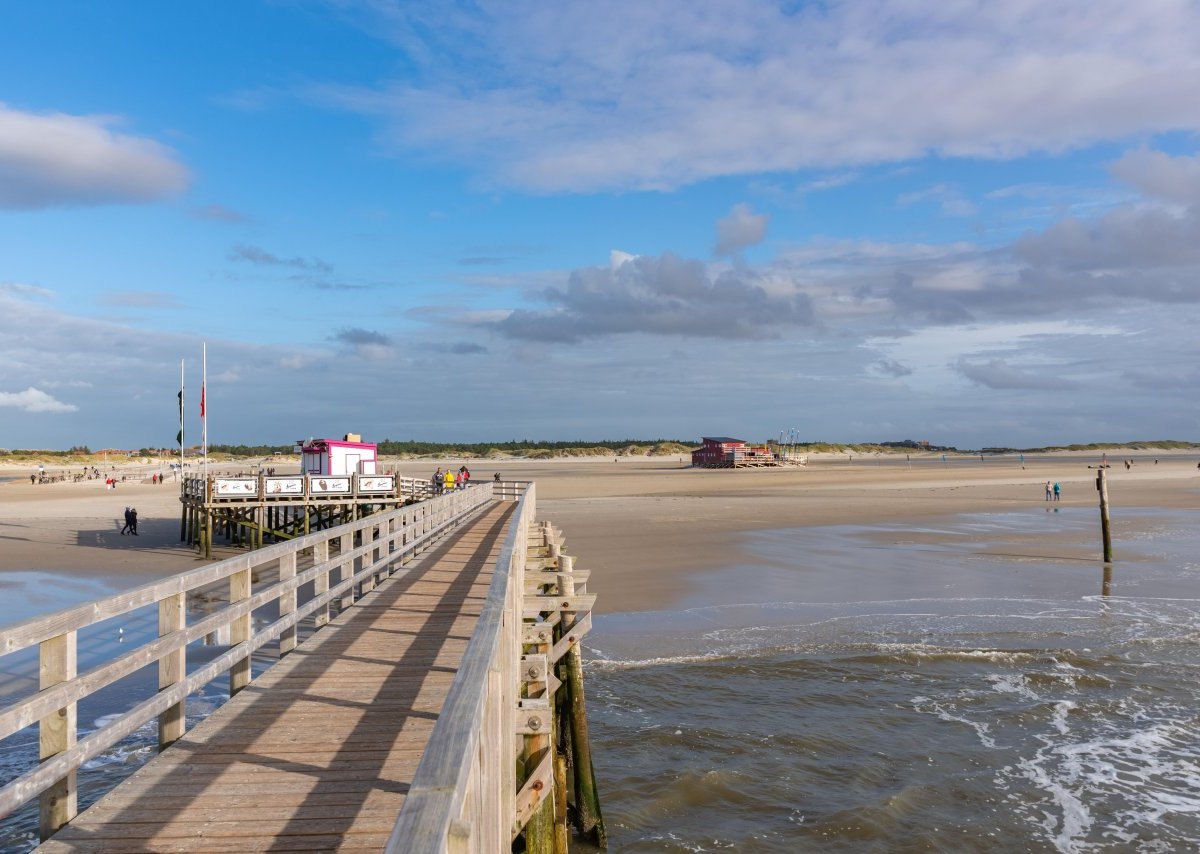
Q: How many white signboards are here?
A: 4